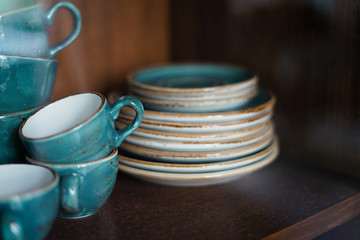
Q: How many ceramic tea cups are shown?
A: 6